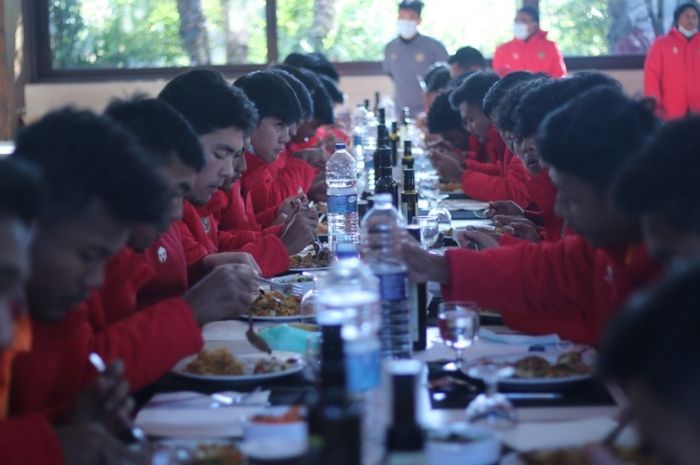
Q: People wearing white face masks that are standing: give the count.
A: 3